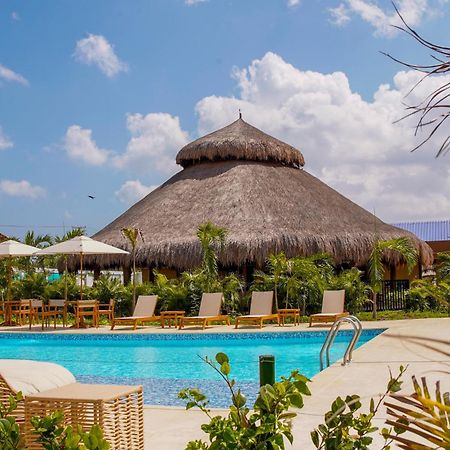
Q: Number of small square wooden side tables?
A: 2